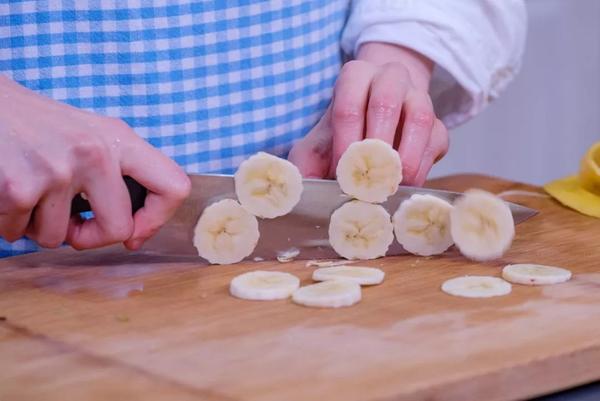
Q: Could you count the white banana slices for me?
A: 11